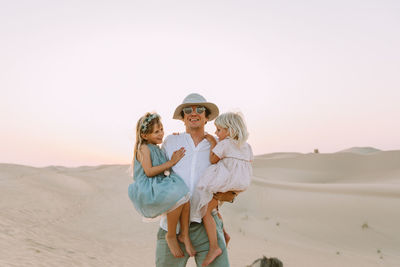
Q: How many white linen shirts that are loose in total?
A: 1